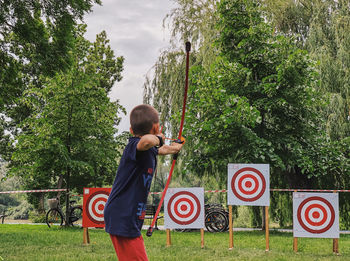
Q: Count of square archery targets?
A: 4